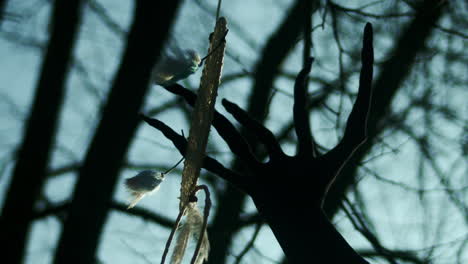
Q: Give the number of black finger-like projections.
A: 5